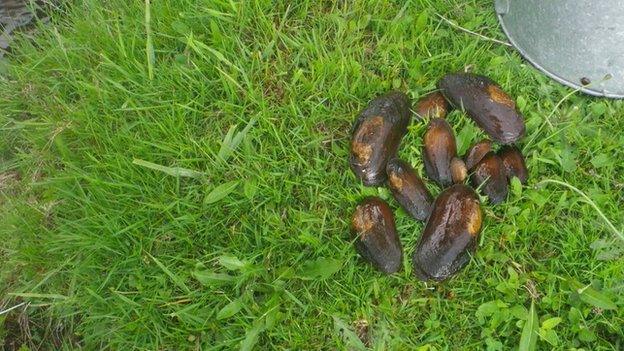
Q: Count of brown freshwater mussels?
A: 11